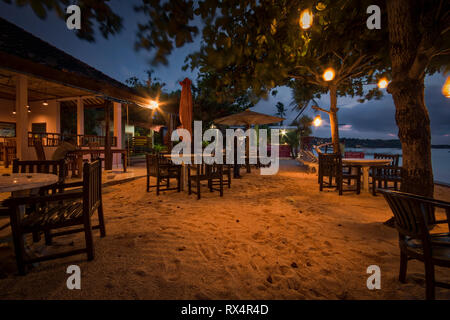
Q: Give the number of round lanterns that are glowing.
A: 5